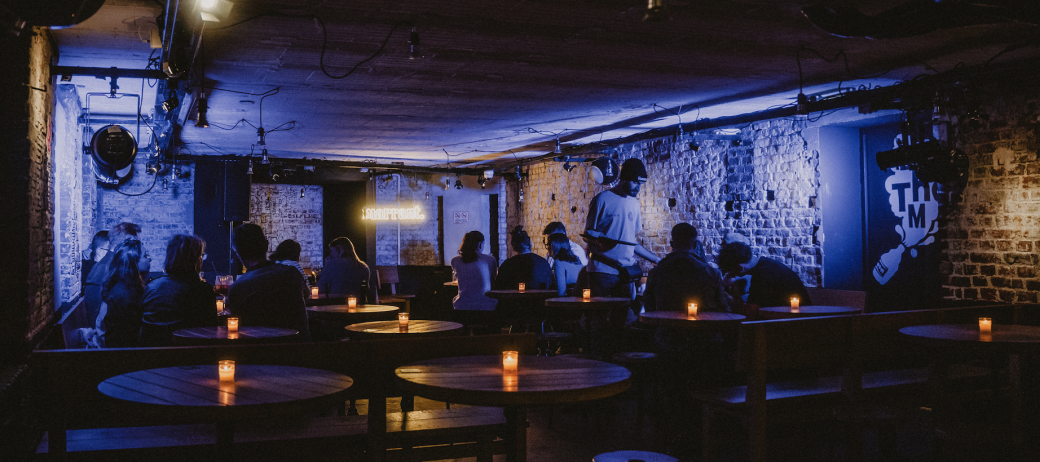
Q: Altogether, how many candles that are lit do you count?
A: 12